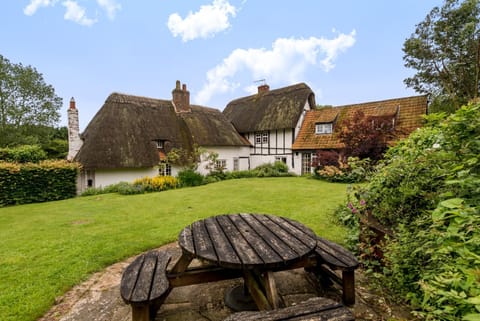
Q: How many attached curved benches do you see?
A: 3